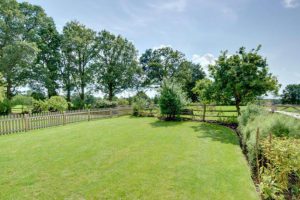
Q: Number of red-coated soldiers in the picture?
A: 0